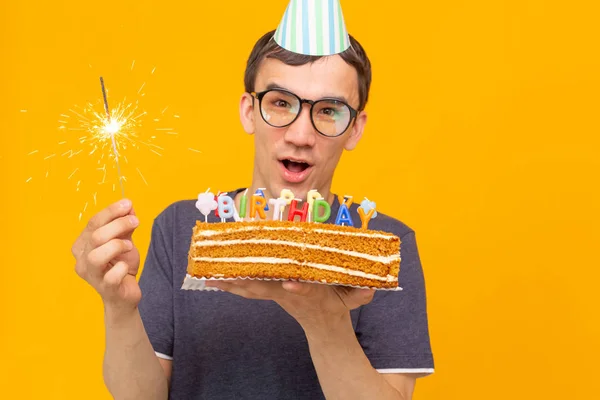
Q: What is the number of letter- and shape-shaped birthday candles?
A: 15